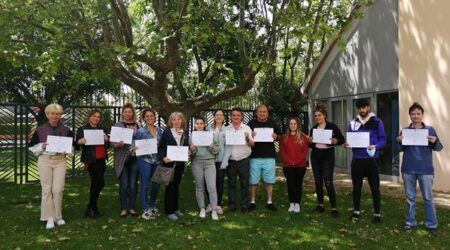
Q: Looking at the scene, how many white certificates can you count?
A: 11